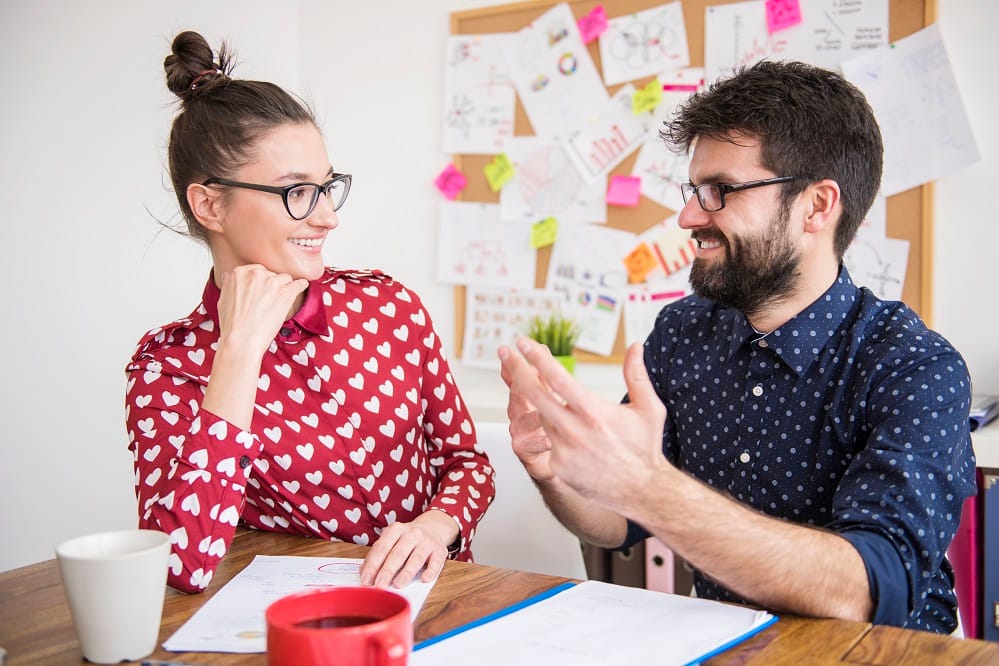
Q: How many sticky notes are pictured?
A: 8